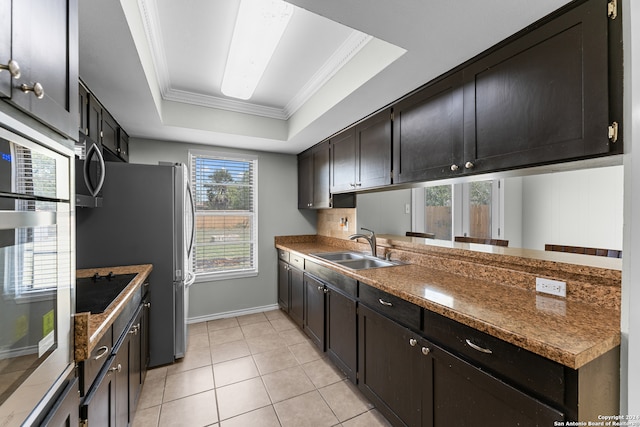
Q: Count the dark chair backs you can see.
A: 3